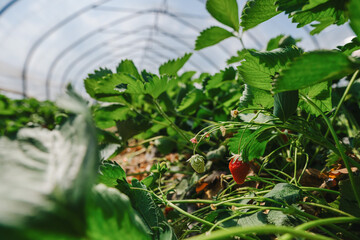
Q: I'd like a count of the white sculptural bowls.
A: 0